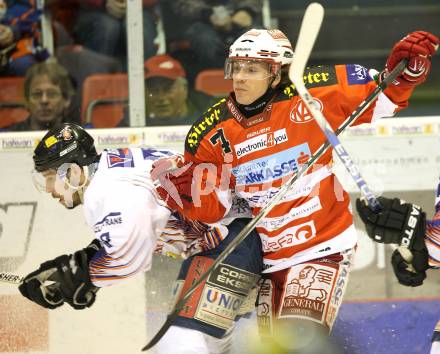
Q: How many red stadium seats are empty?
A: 3